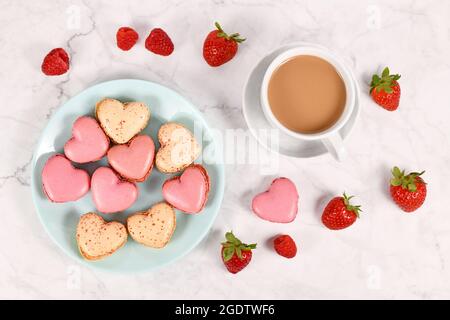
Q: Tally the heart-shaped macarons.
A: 10